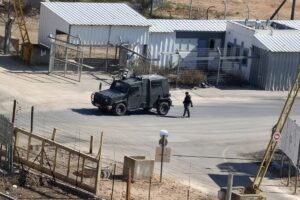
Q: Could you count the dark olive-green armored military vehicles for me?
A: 1